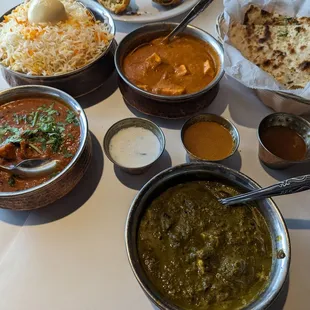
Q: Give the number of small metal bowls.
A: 3